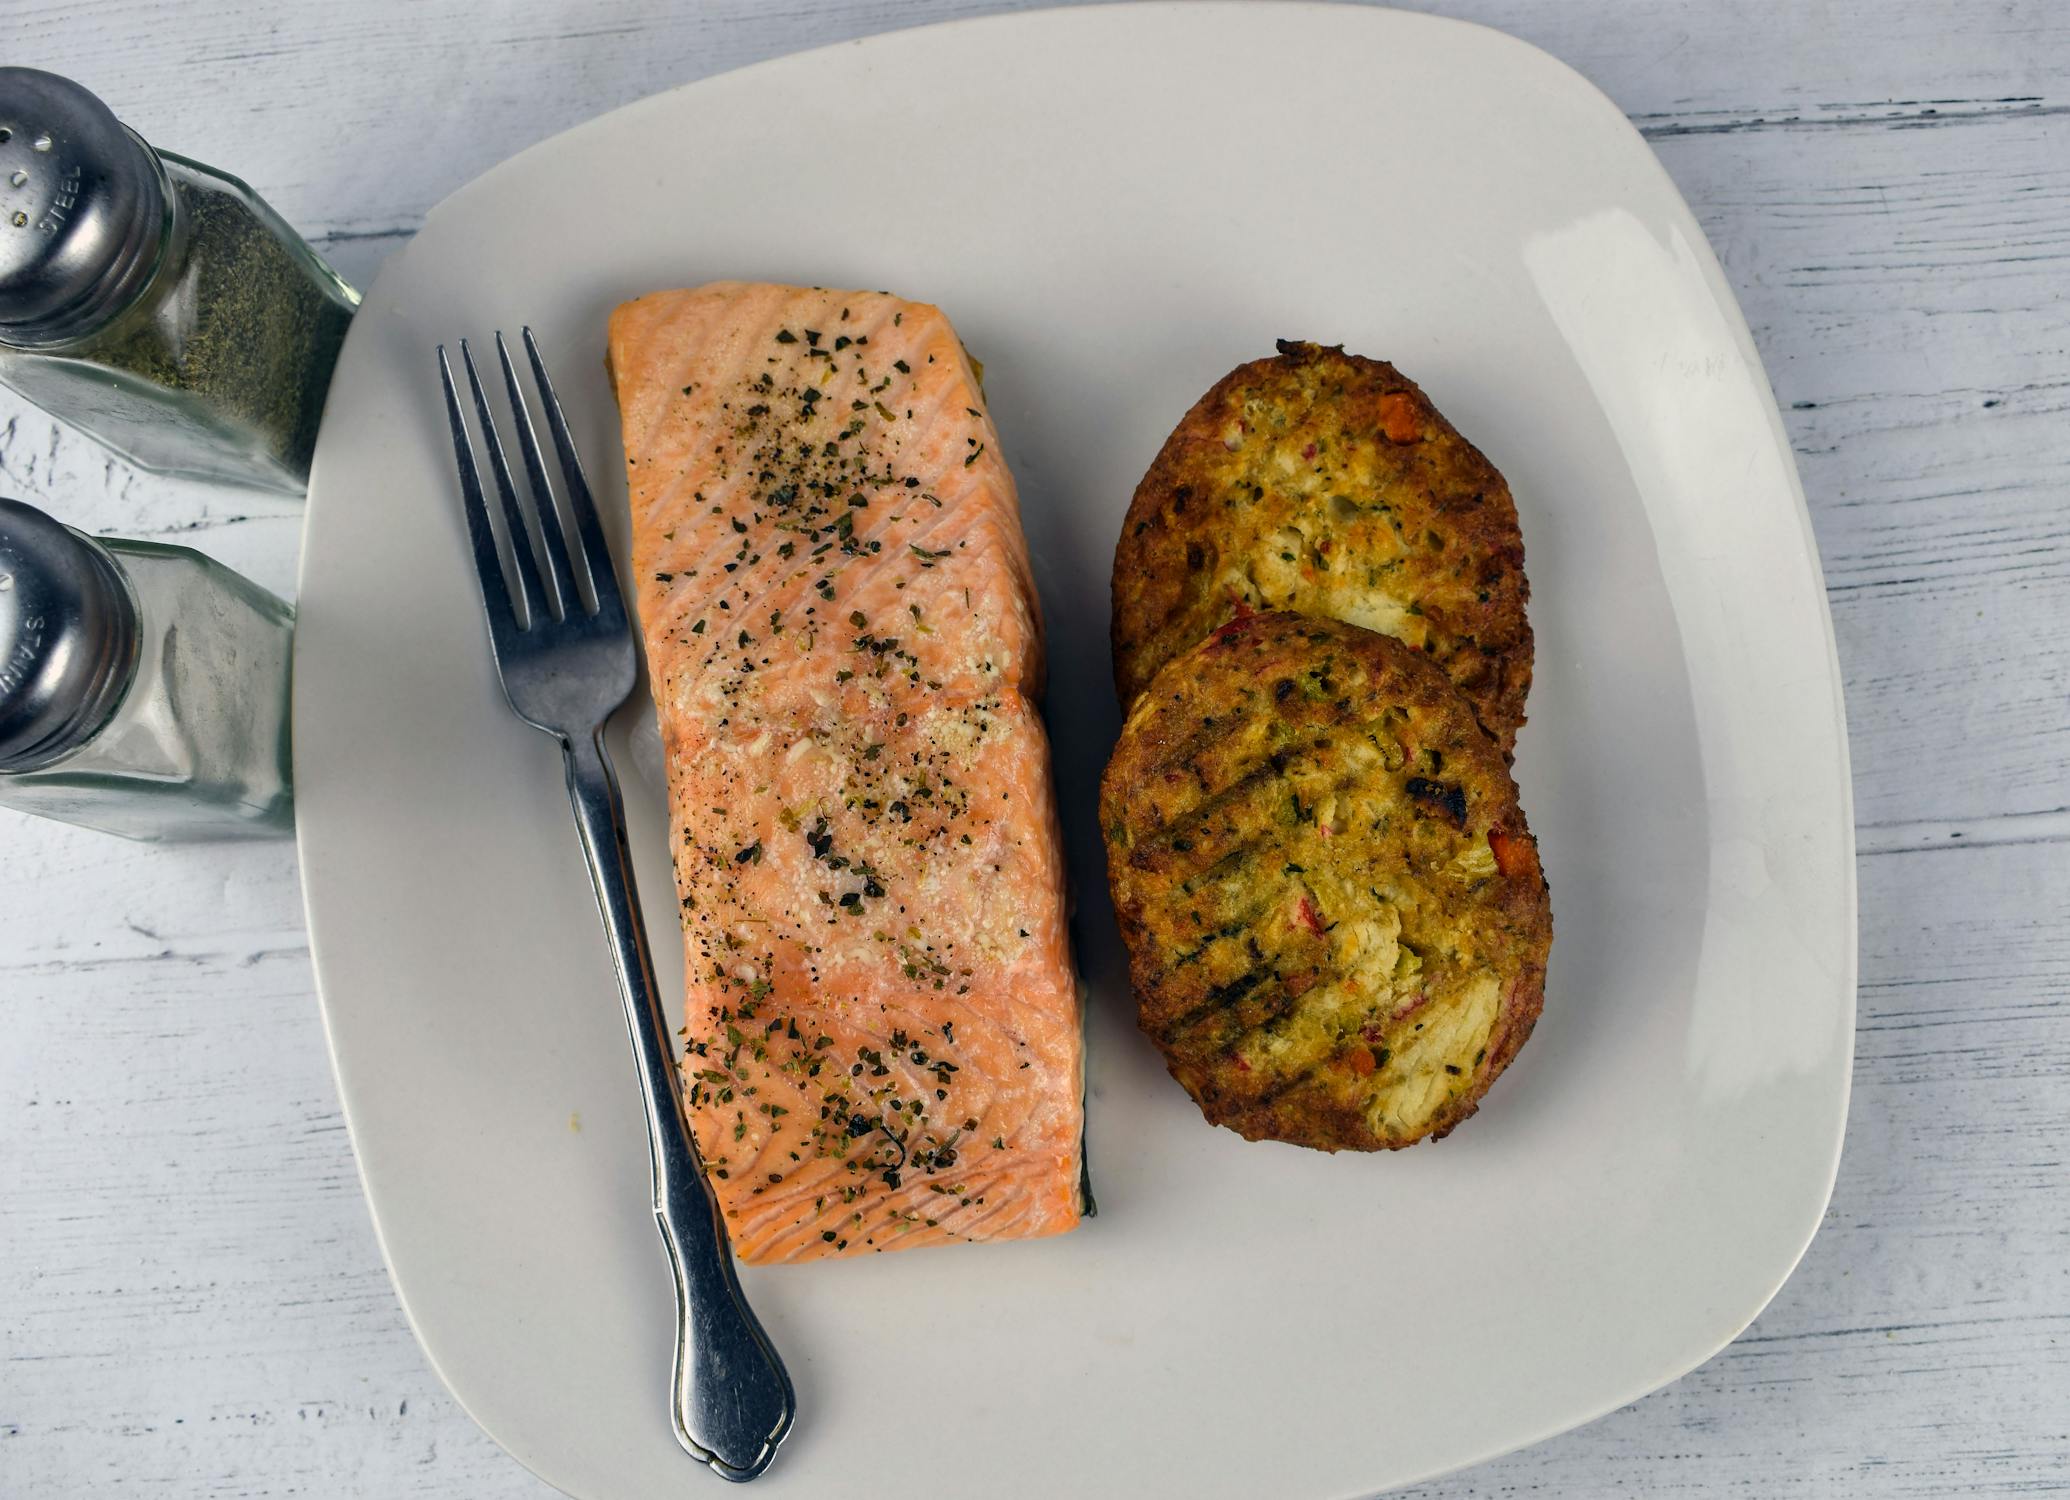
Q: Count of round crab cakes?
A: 2